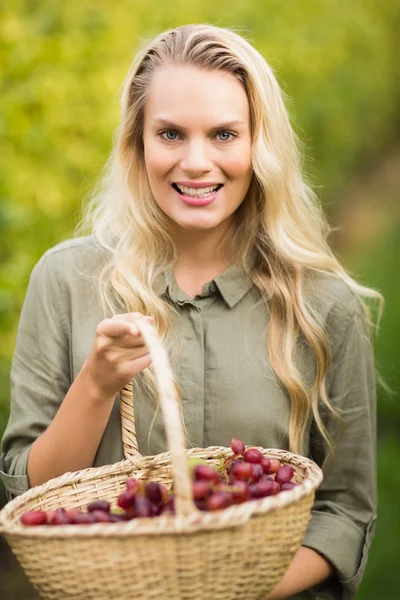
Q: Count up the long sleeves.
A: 2